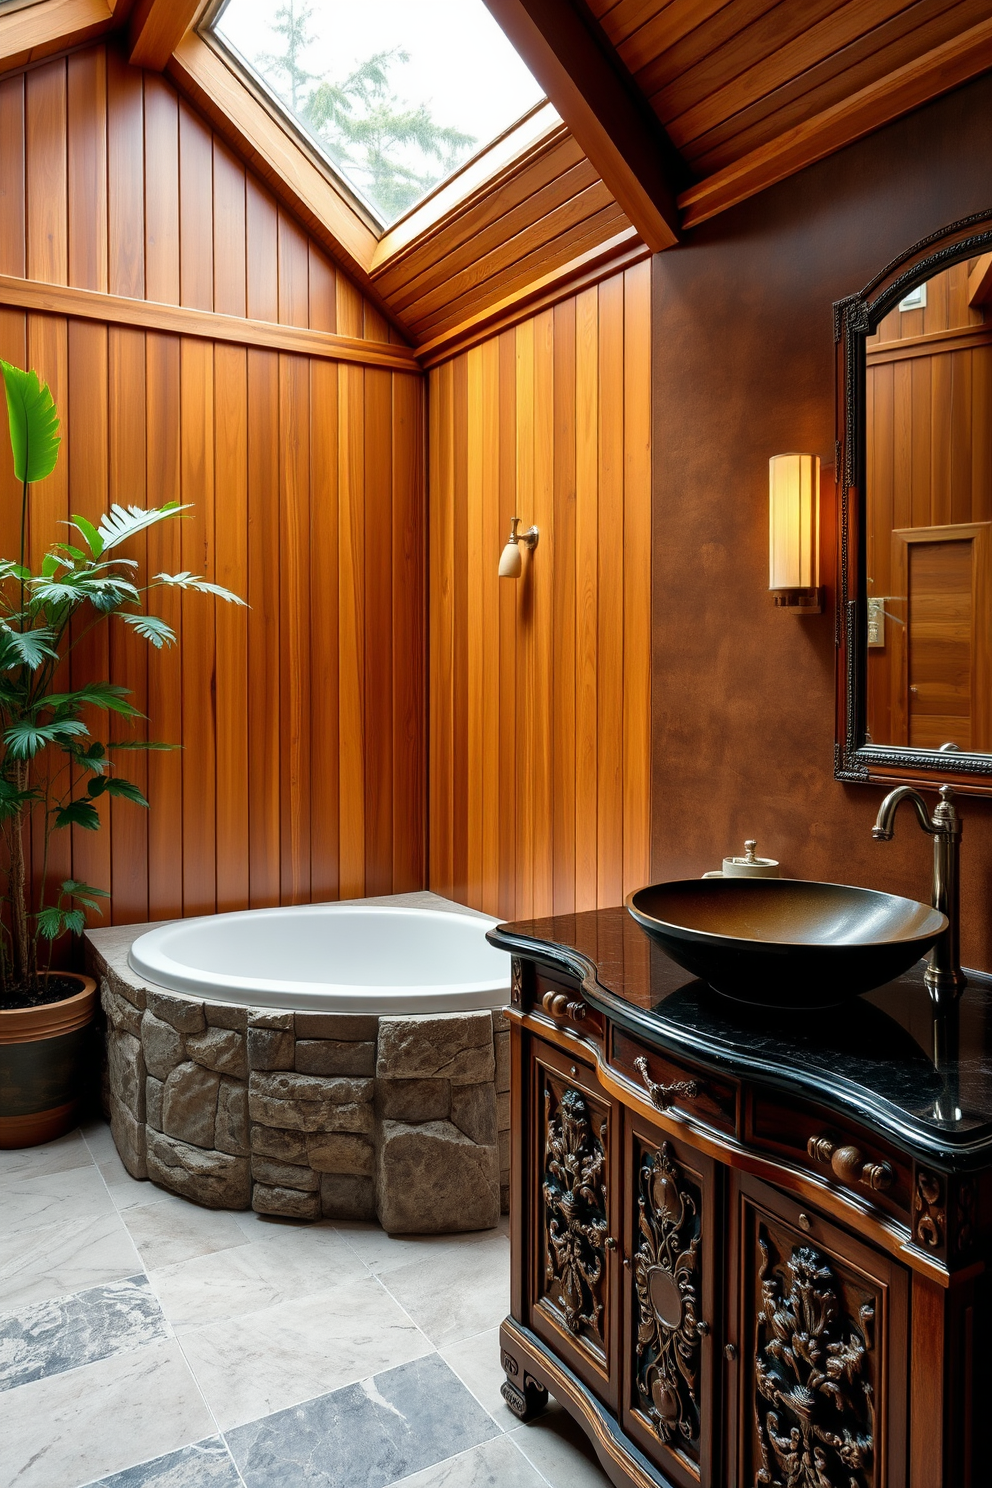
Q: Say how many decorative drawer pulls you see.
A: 3